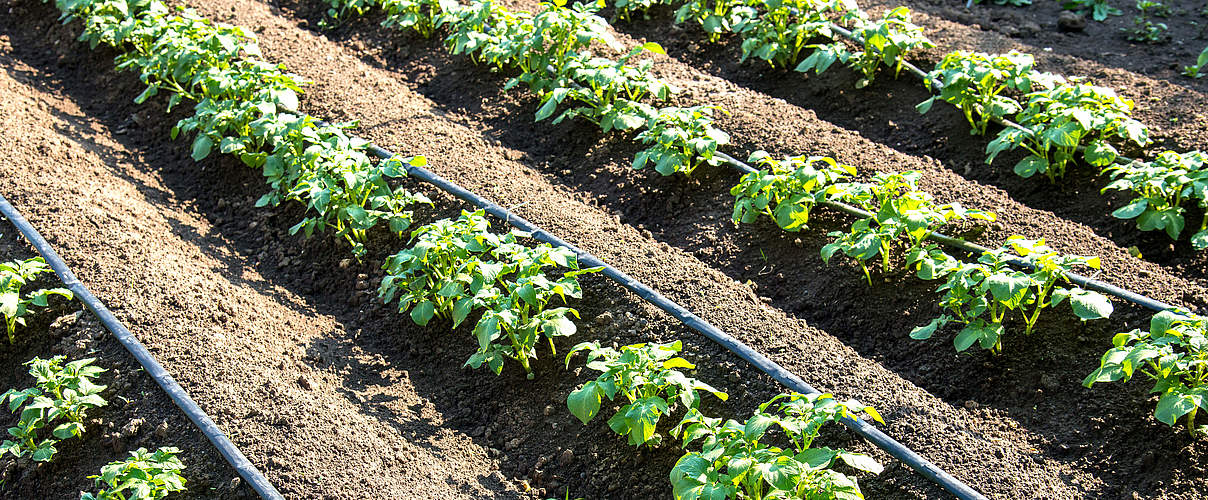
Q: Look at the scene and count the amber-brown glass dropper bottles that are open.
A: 0